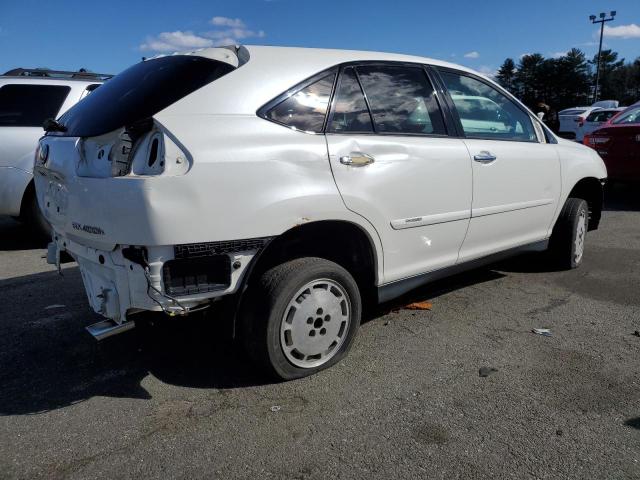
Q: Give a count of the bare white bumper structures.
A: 1